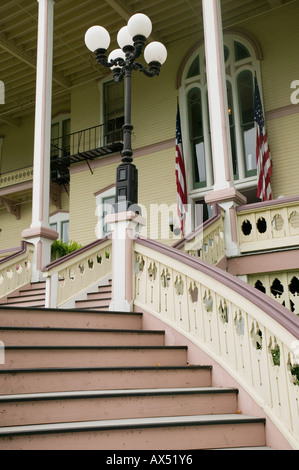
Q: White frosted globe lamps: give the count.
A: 5